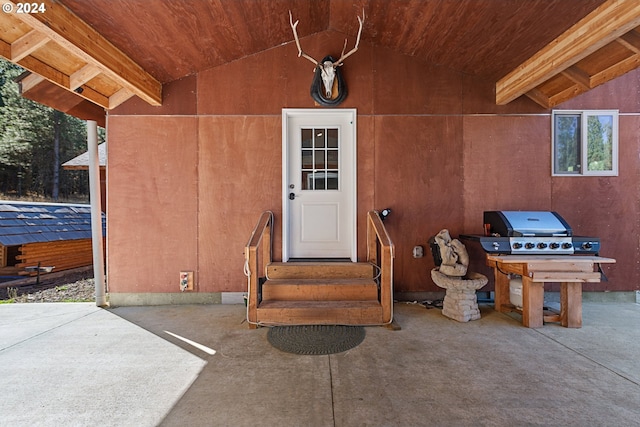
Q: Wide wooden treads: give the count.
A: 3